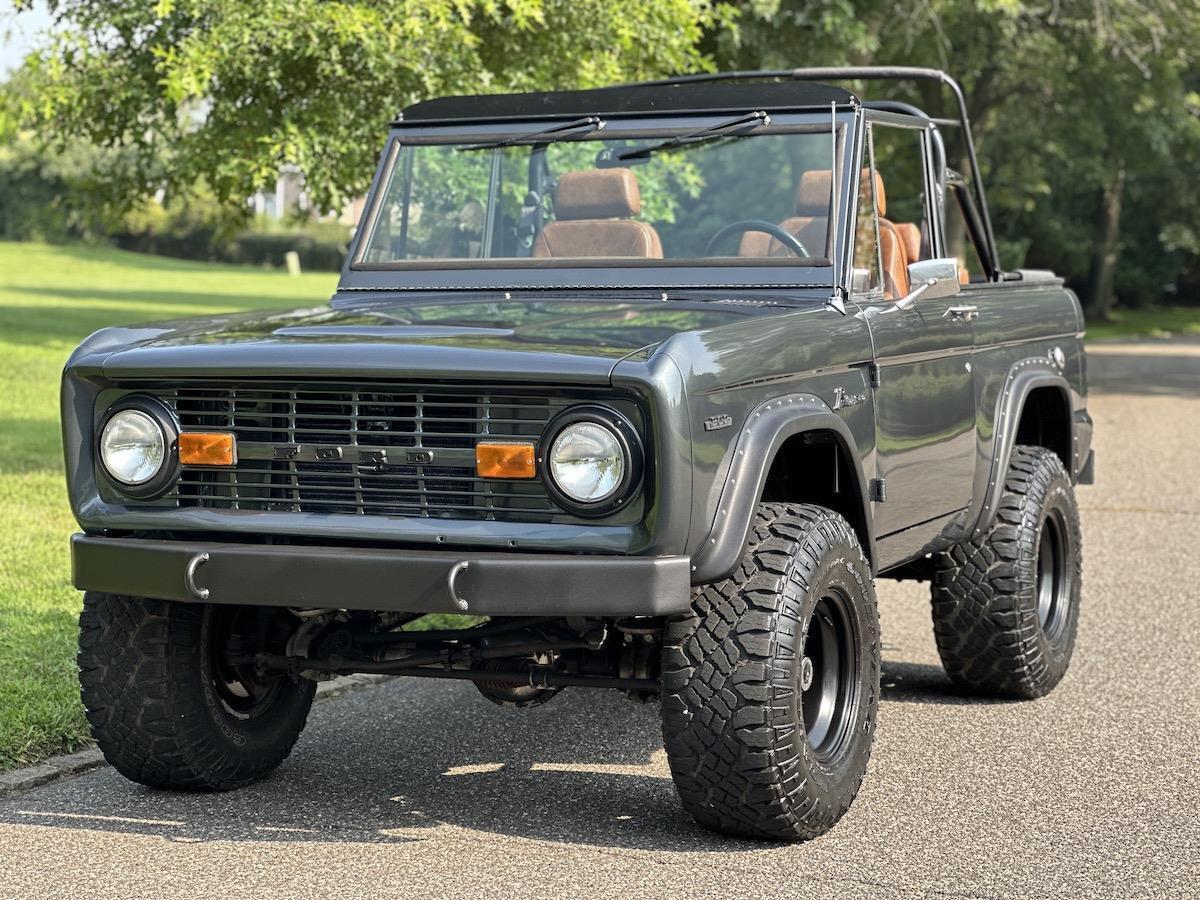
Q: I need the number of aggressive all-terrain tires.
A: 3